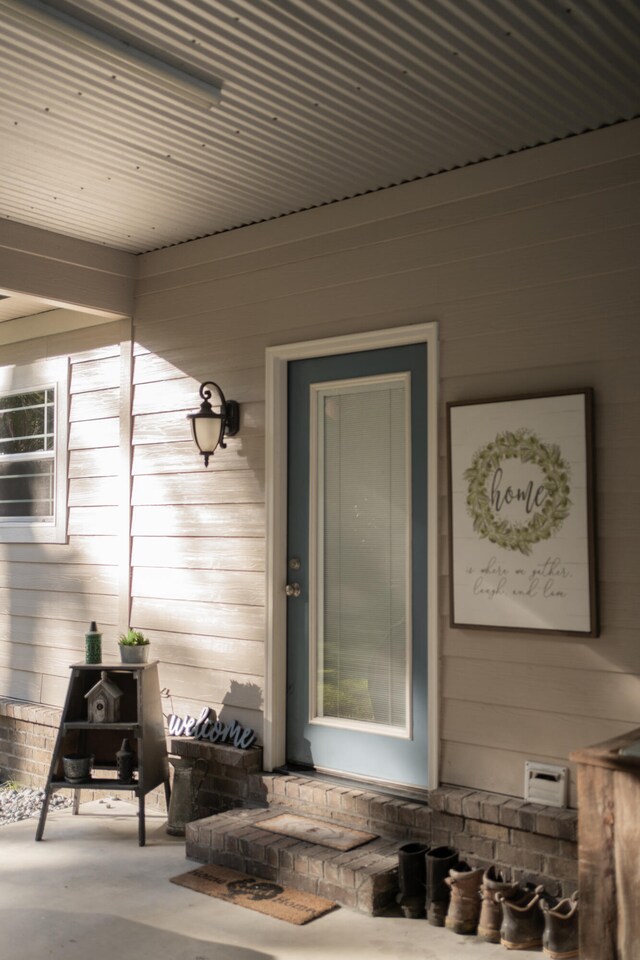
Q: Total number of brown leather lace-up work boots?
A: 2